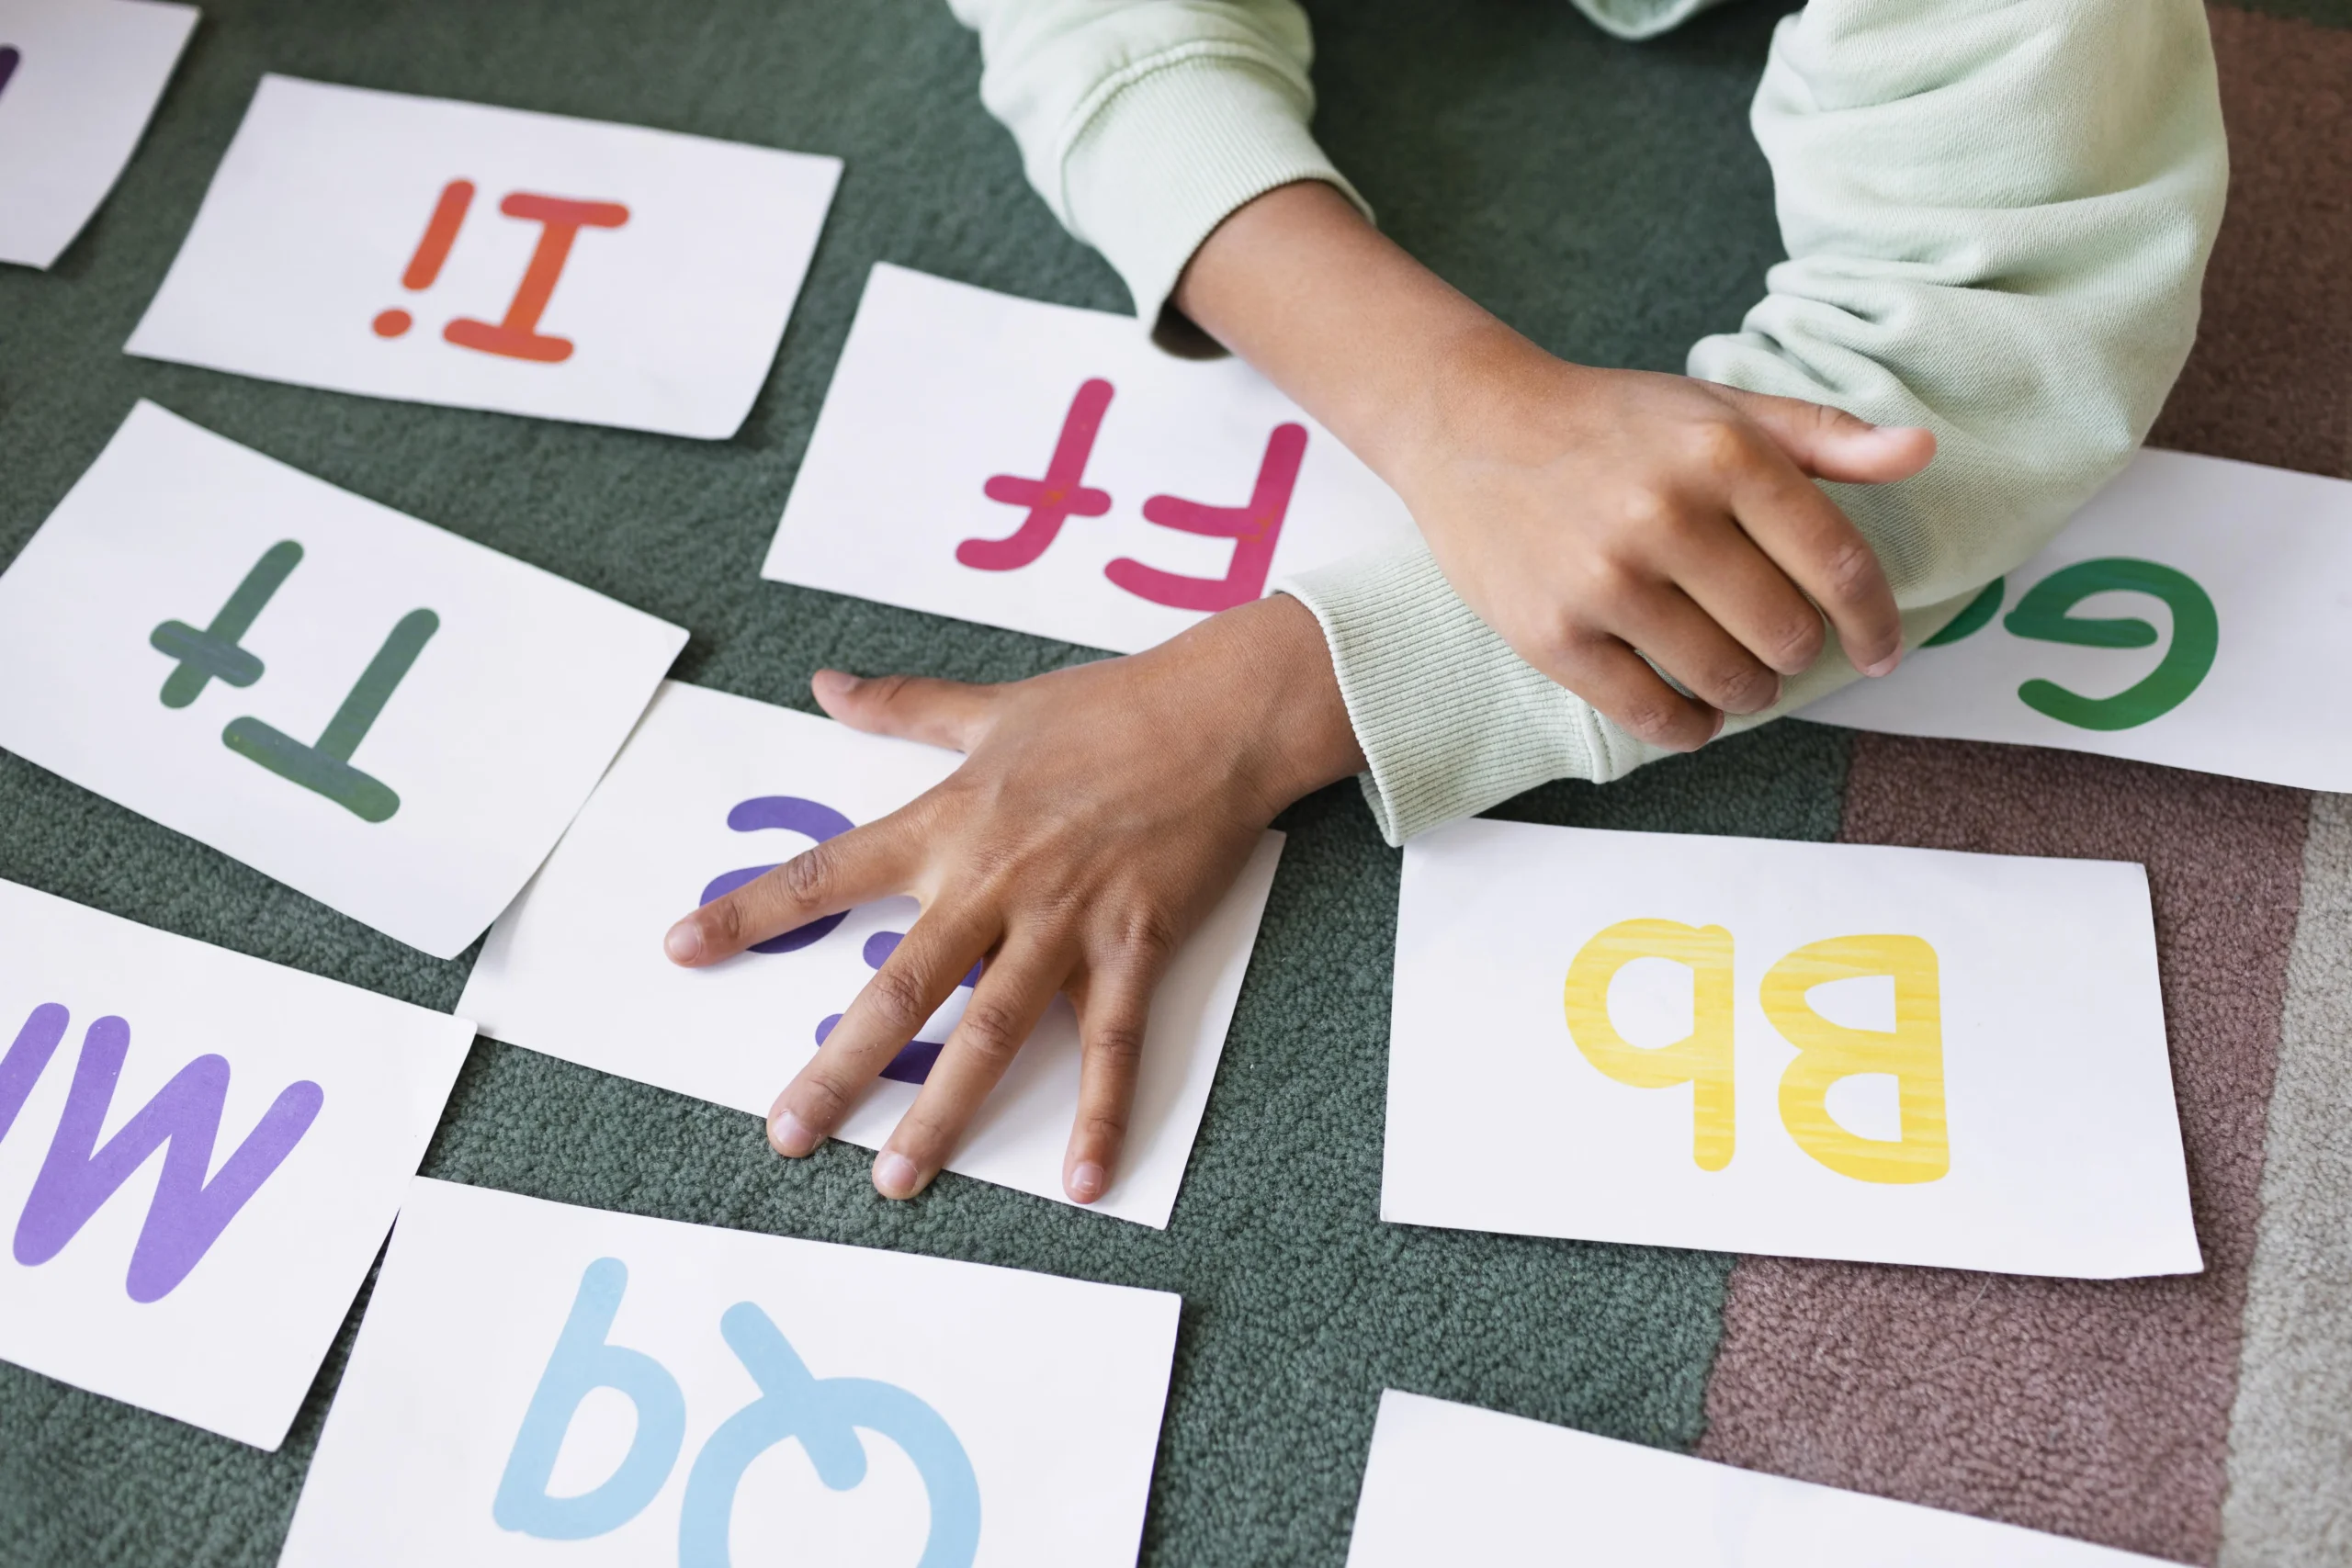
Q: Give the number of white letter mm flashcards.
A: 1